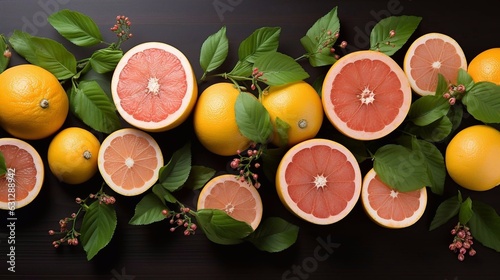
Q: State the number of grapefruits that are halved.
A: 8